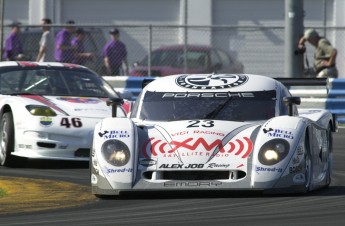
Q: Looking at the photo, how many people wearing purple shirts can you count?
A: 4